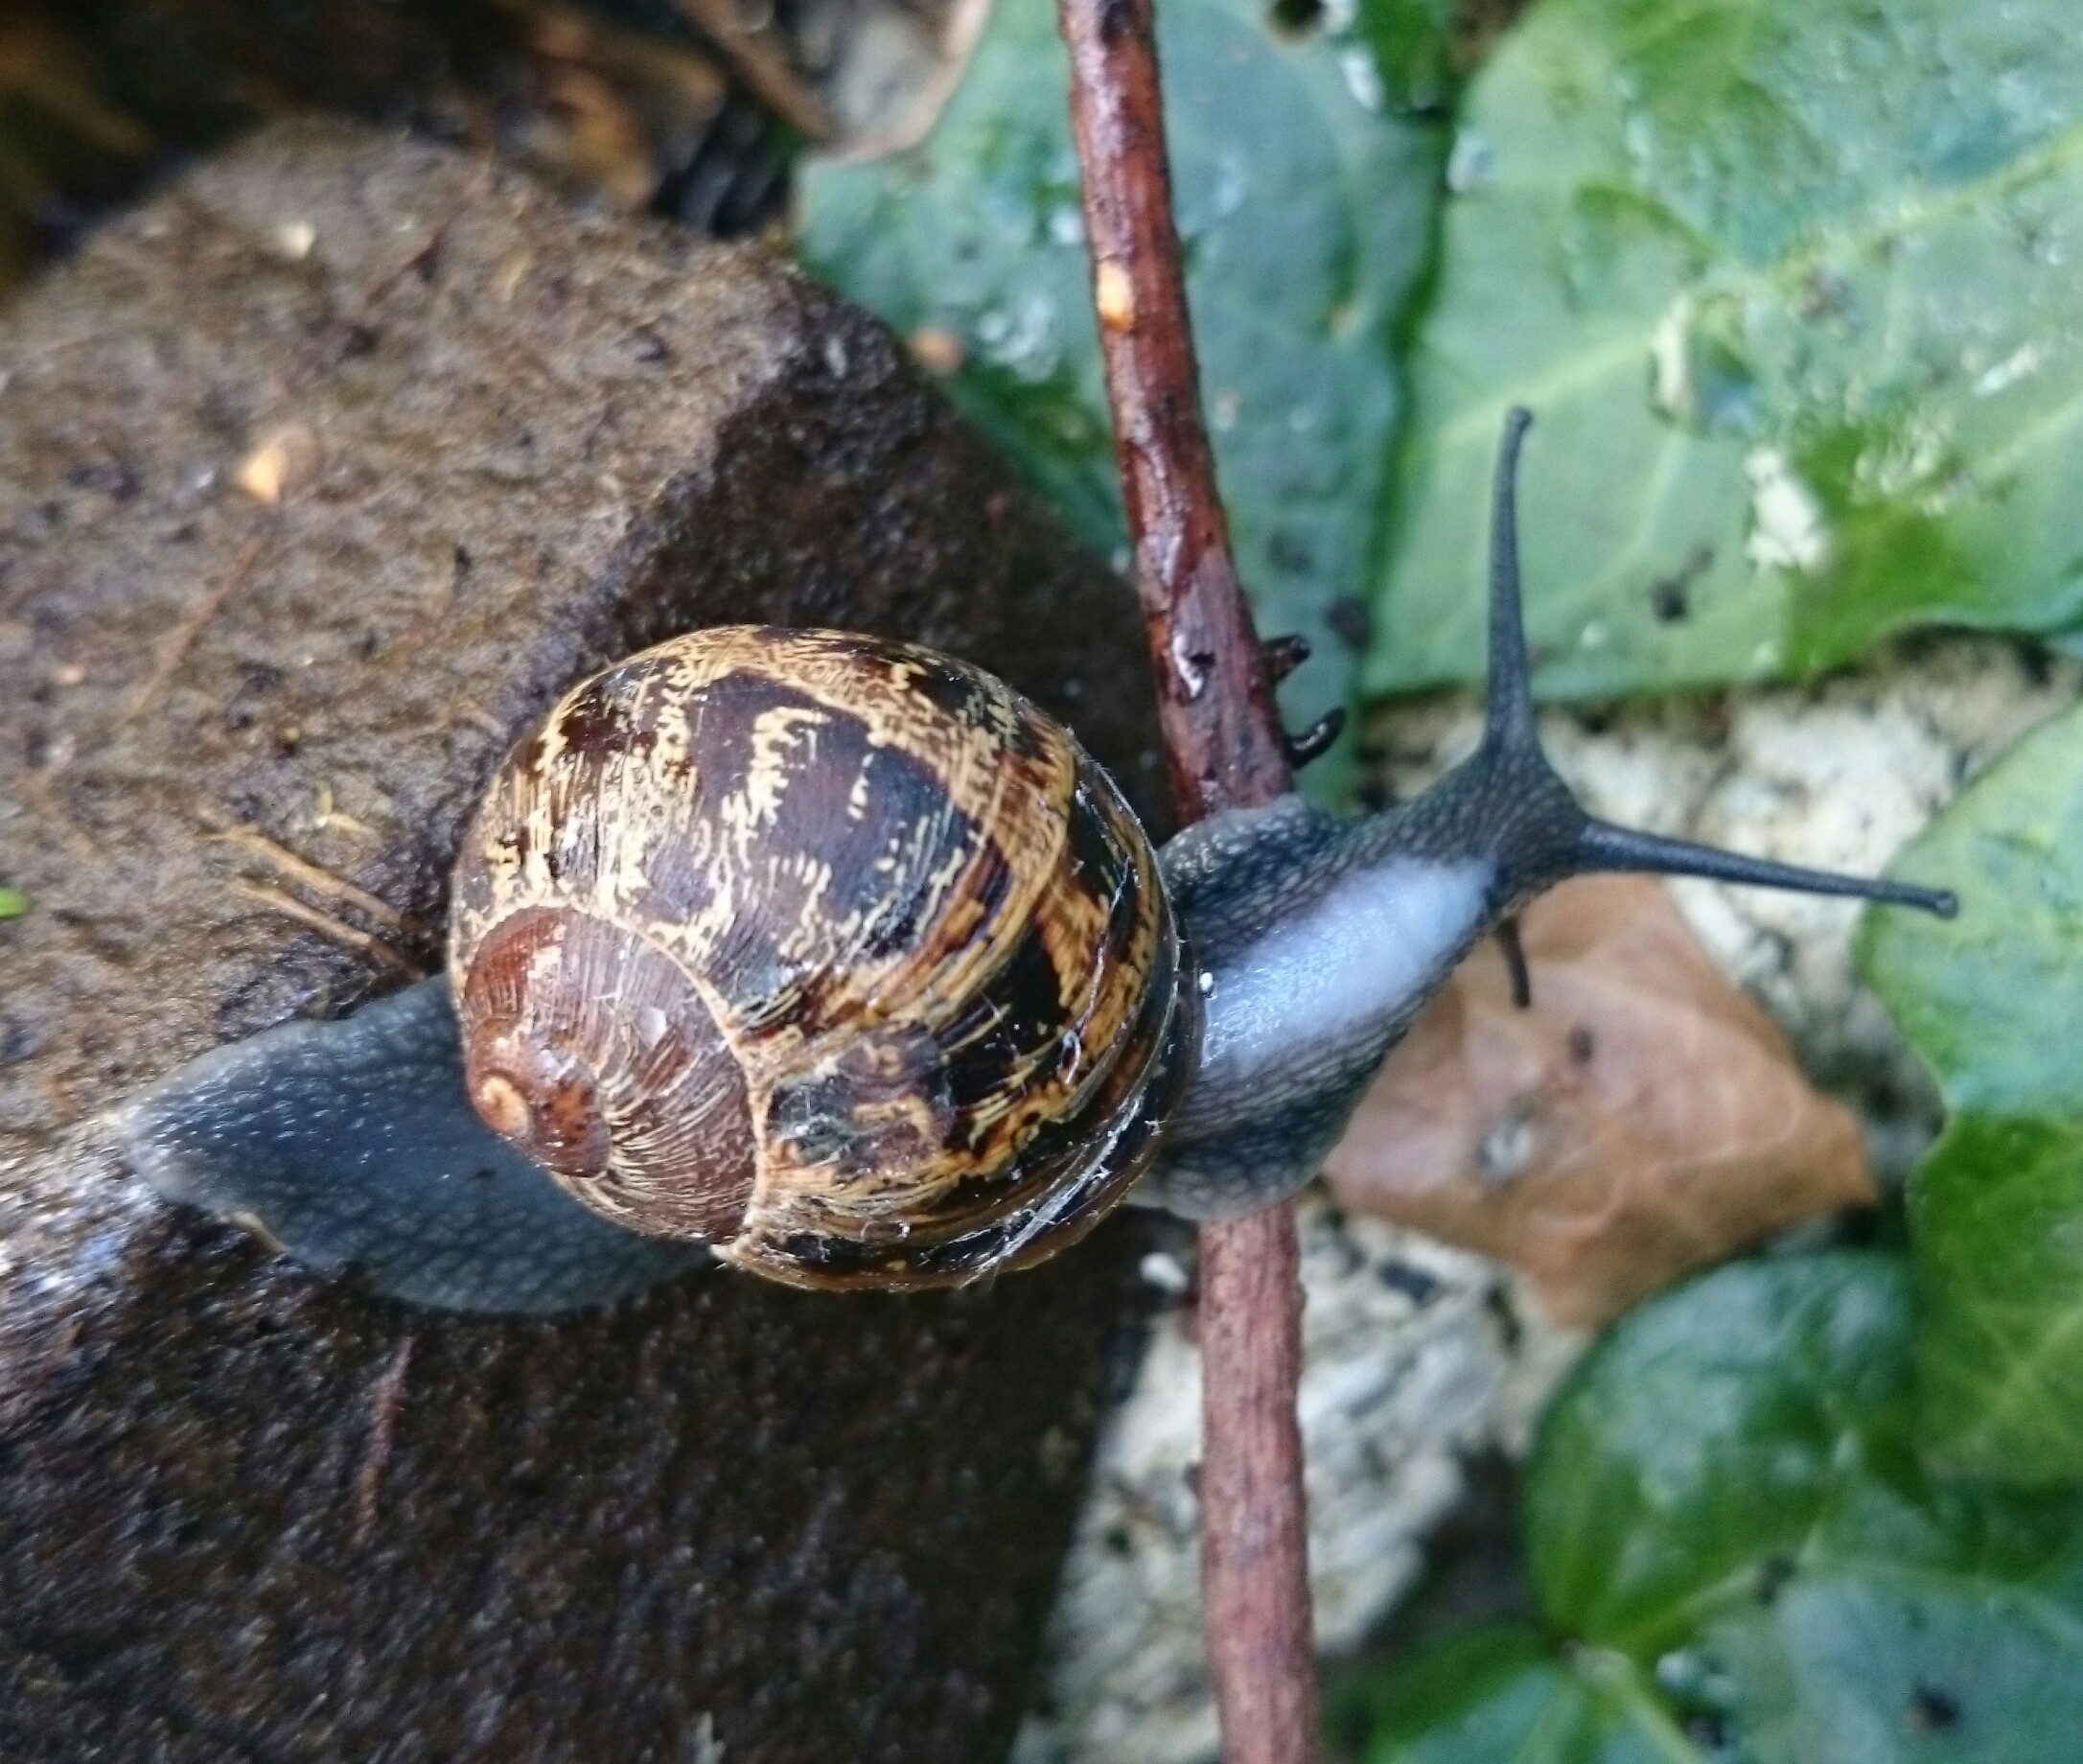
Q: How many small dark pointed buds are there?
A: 2